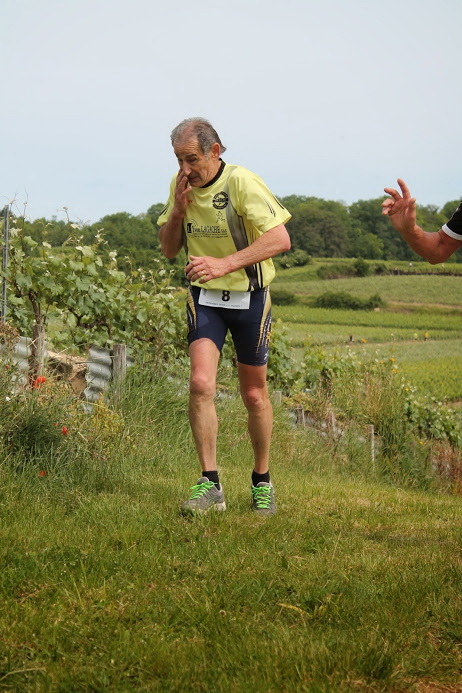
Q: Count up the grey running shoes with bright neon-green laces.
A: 2